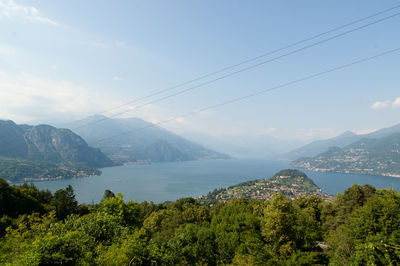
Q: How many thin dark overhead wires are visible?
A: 3